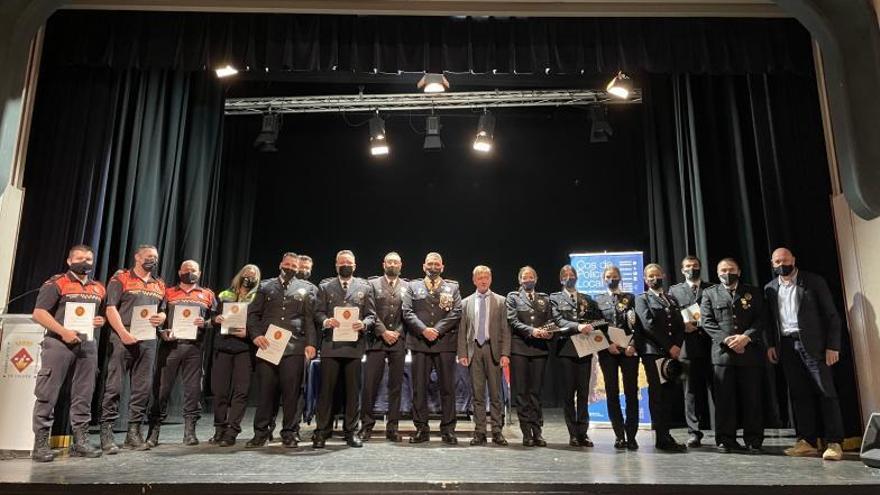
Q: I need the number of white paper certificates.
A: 10